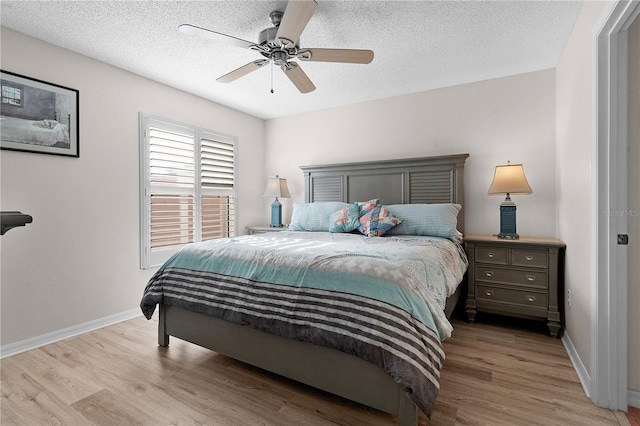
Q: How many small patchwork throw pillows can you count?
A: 3